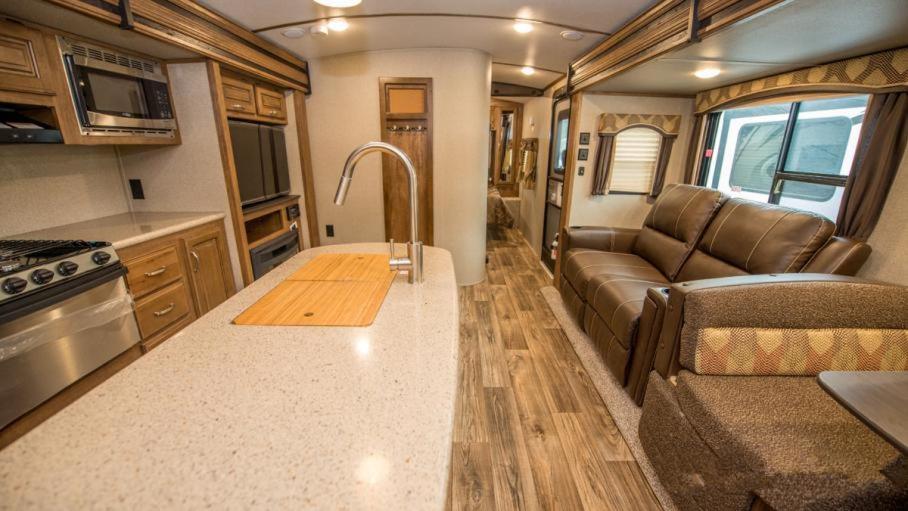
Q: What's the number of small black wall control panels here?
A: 3